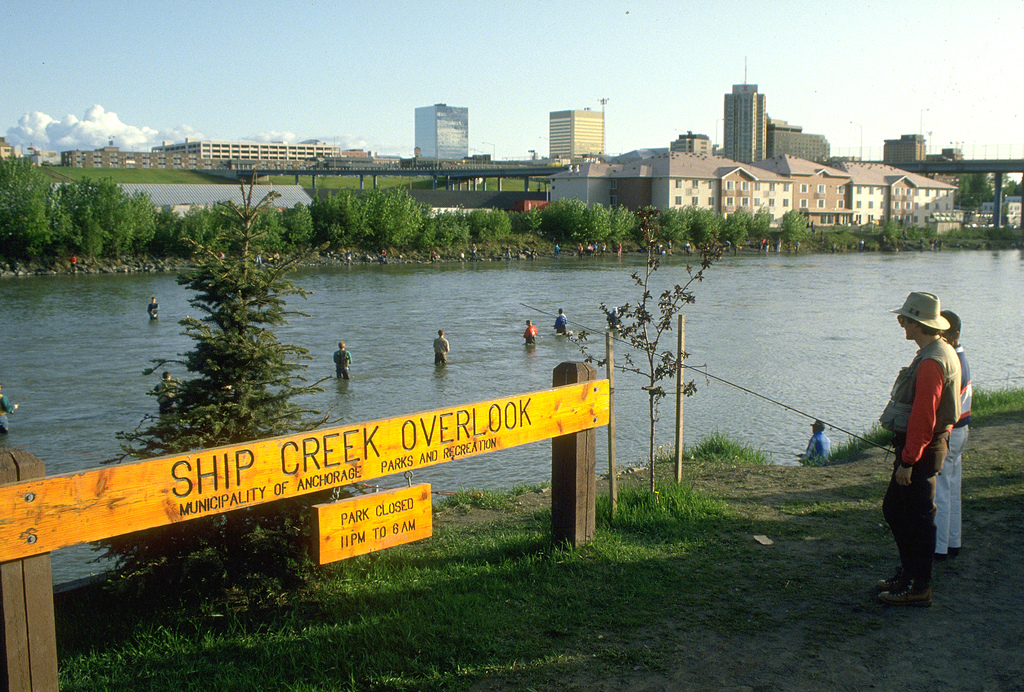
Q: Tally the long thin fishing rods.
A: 1